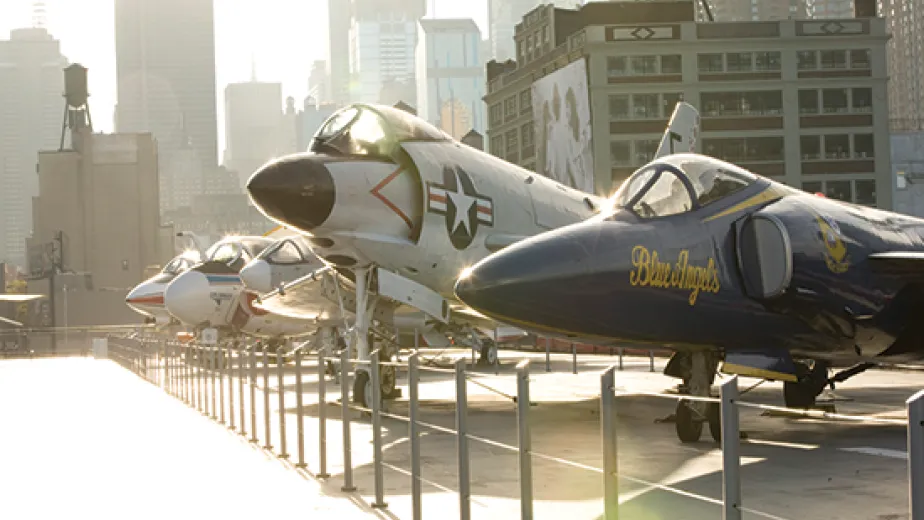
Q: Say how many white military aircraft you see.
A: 4